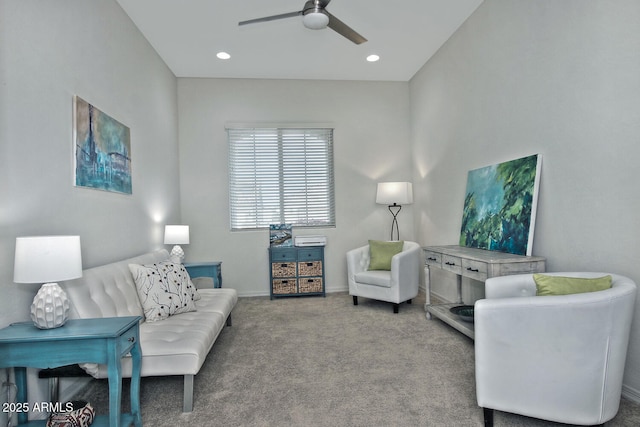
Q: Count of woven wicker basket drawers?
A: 4